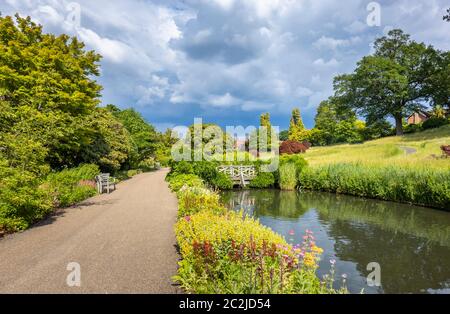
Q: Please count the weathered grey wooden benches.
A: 1